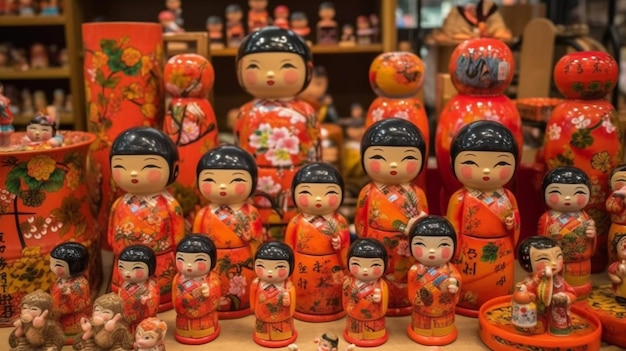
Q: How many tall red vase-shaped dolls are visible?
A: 4